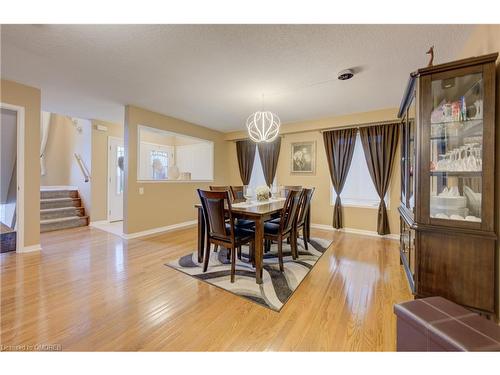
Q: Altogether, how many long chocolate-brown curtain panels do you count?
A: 4